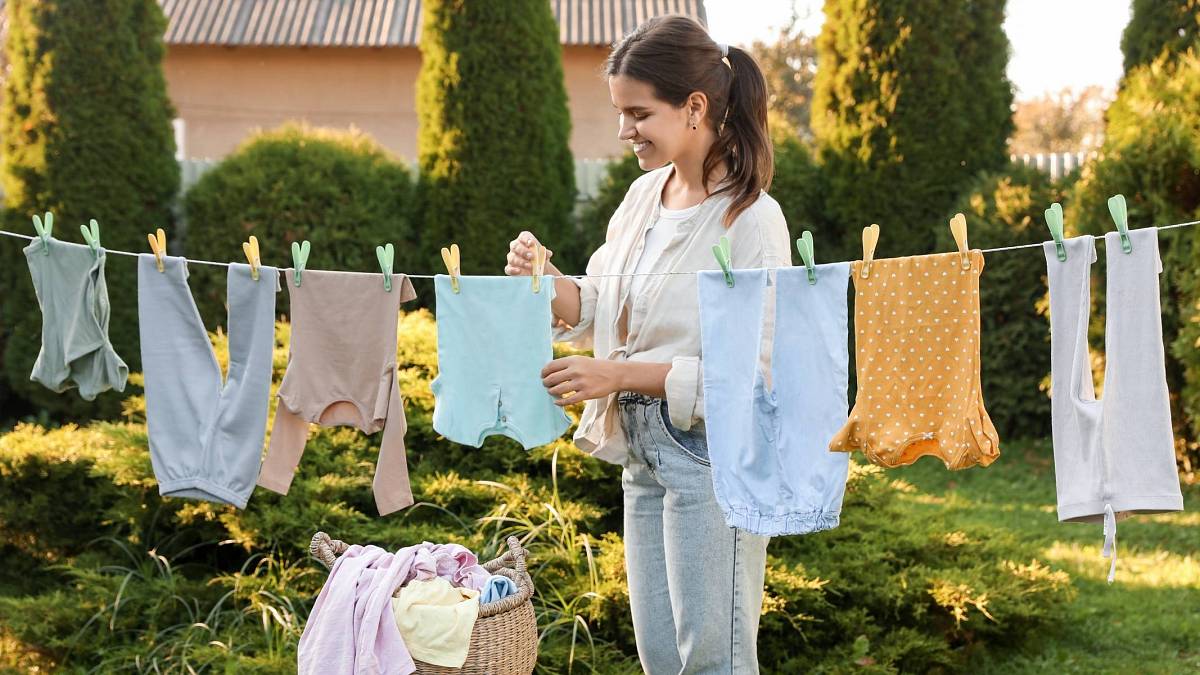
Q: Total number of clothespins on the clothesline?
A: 14